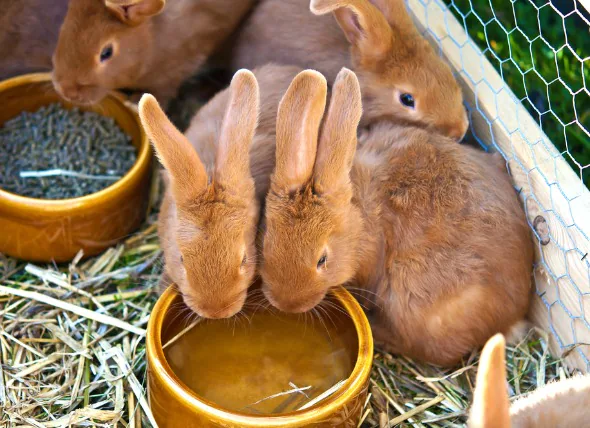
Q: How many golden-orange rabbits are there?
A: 5